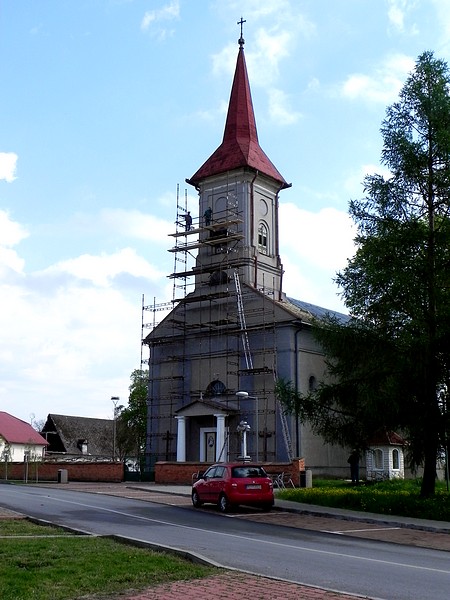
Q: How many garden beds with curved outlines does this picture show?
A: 0